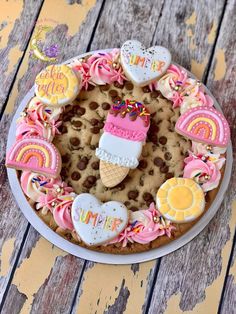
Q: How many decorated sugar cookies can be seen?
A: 7